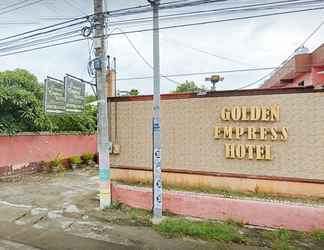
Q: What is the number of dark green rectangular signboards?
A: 2